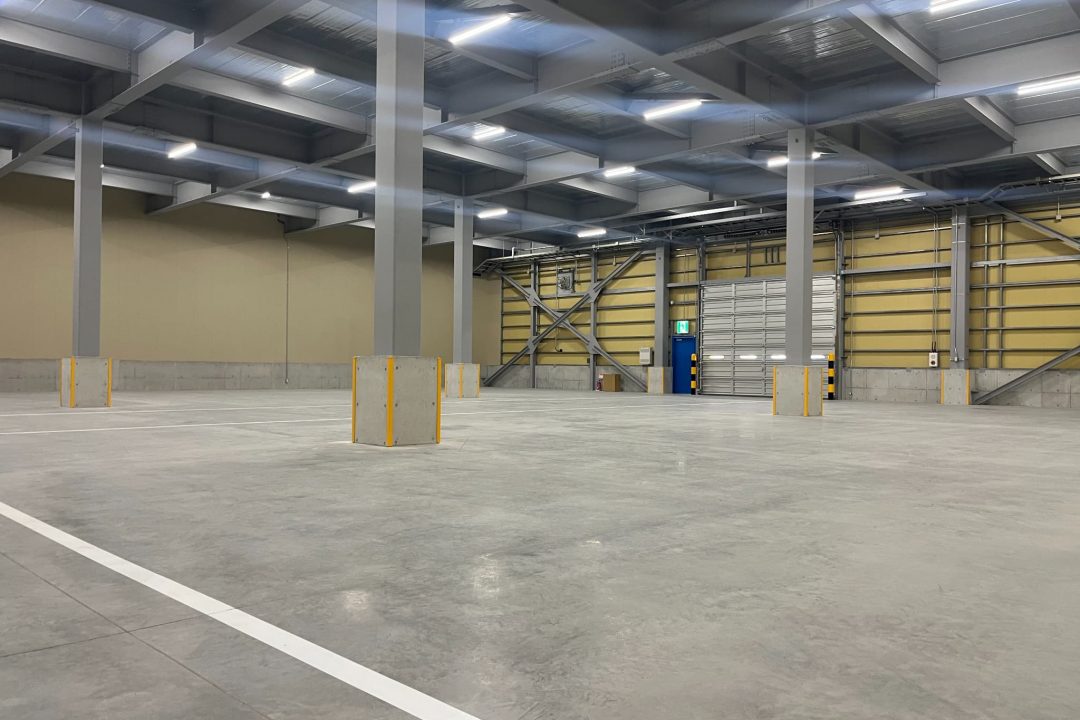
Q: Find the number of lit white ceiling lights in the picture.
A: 14